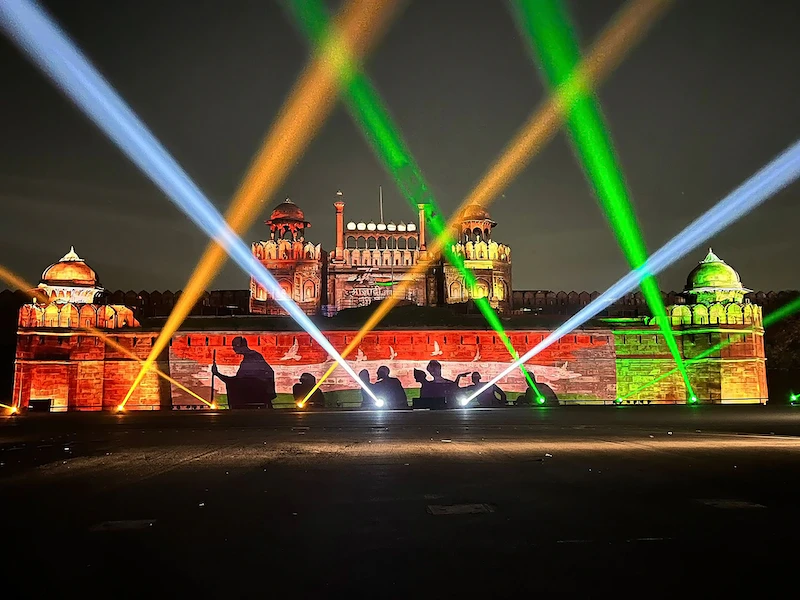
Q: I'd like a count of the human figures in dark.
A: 8